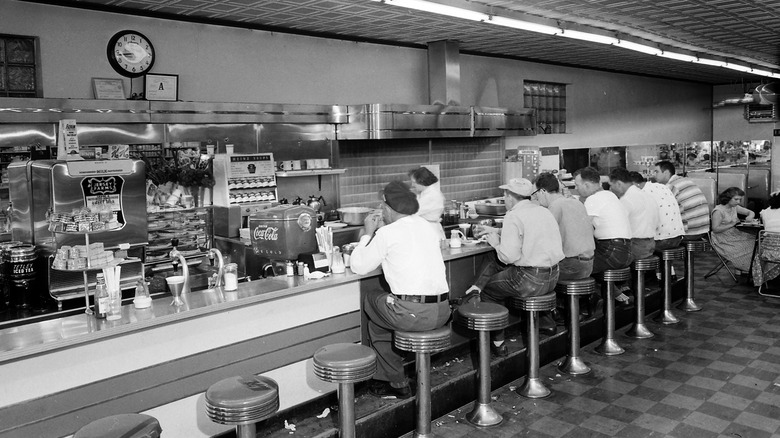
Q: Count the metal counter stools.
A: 11